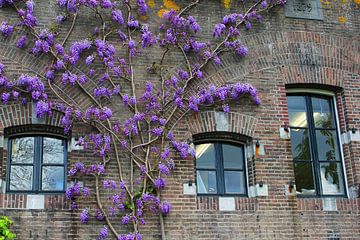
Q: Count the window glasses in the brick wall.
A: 14